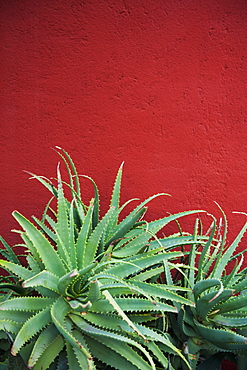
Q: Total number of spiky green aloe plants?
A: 2